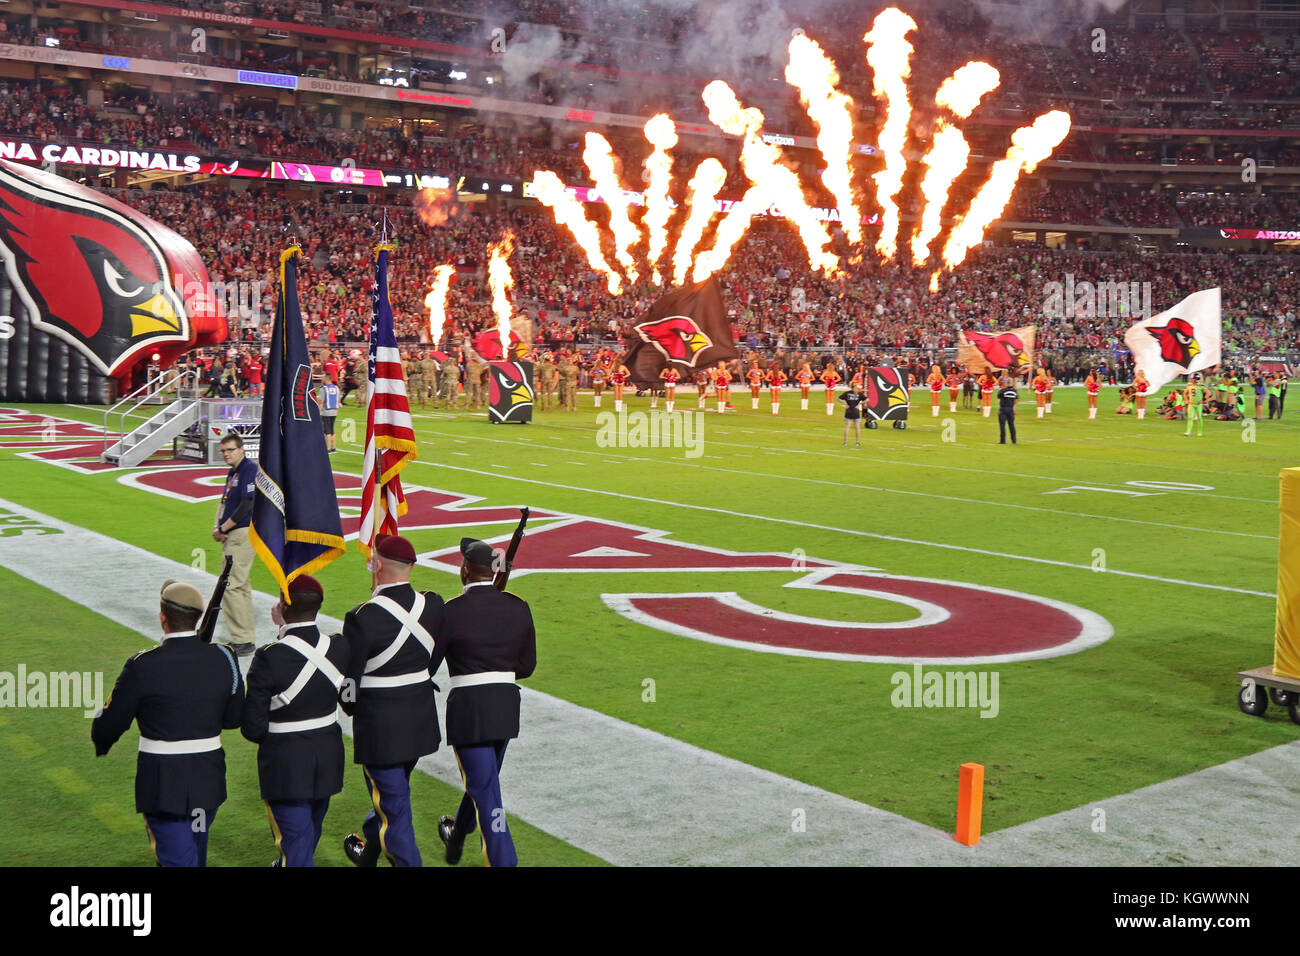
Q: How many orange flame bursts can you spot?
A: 12